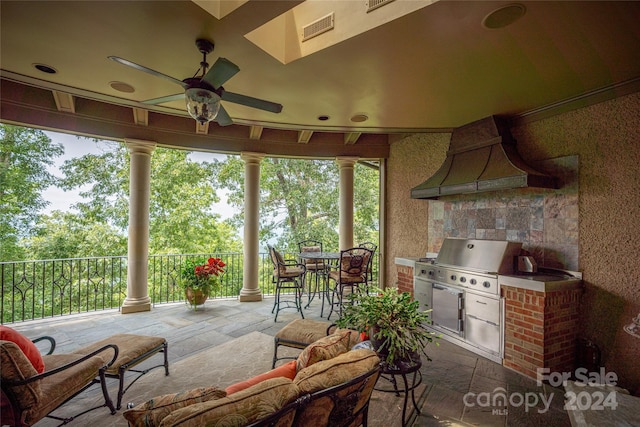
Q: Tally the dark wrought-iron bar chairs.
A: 4